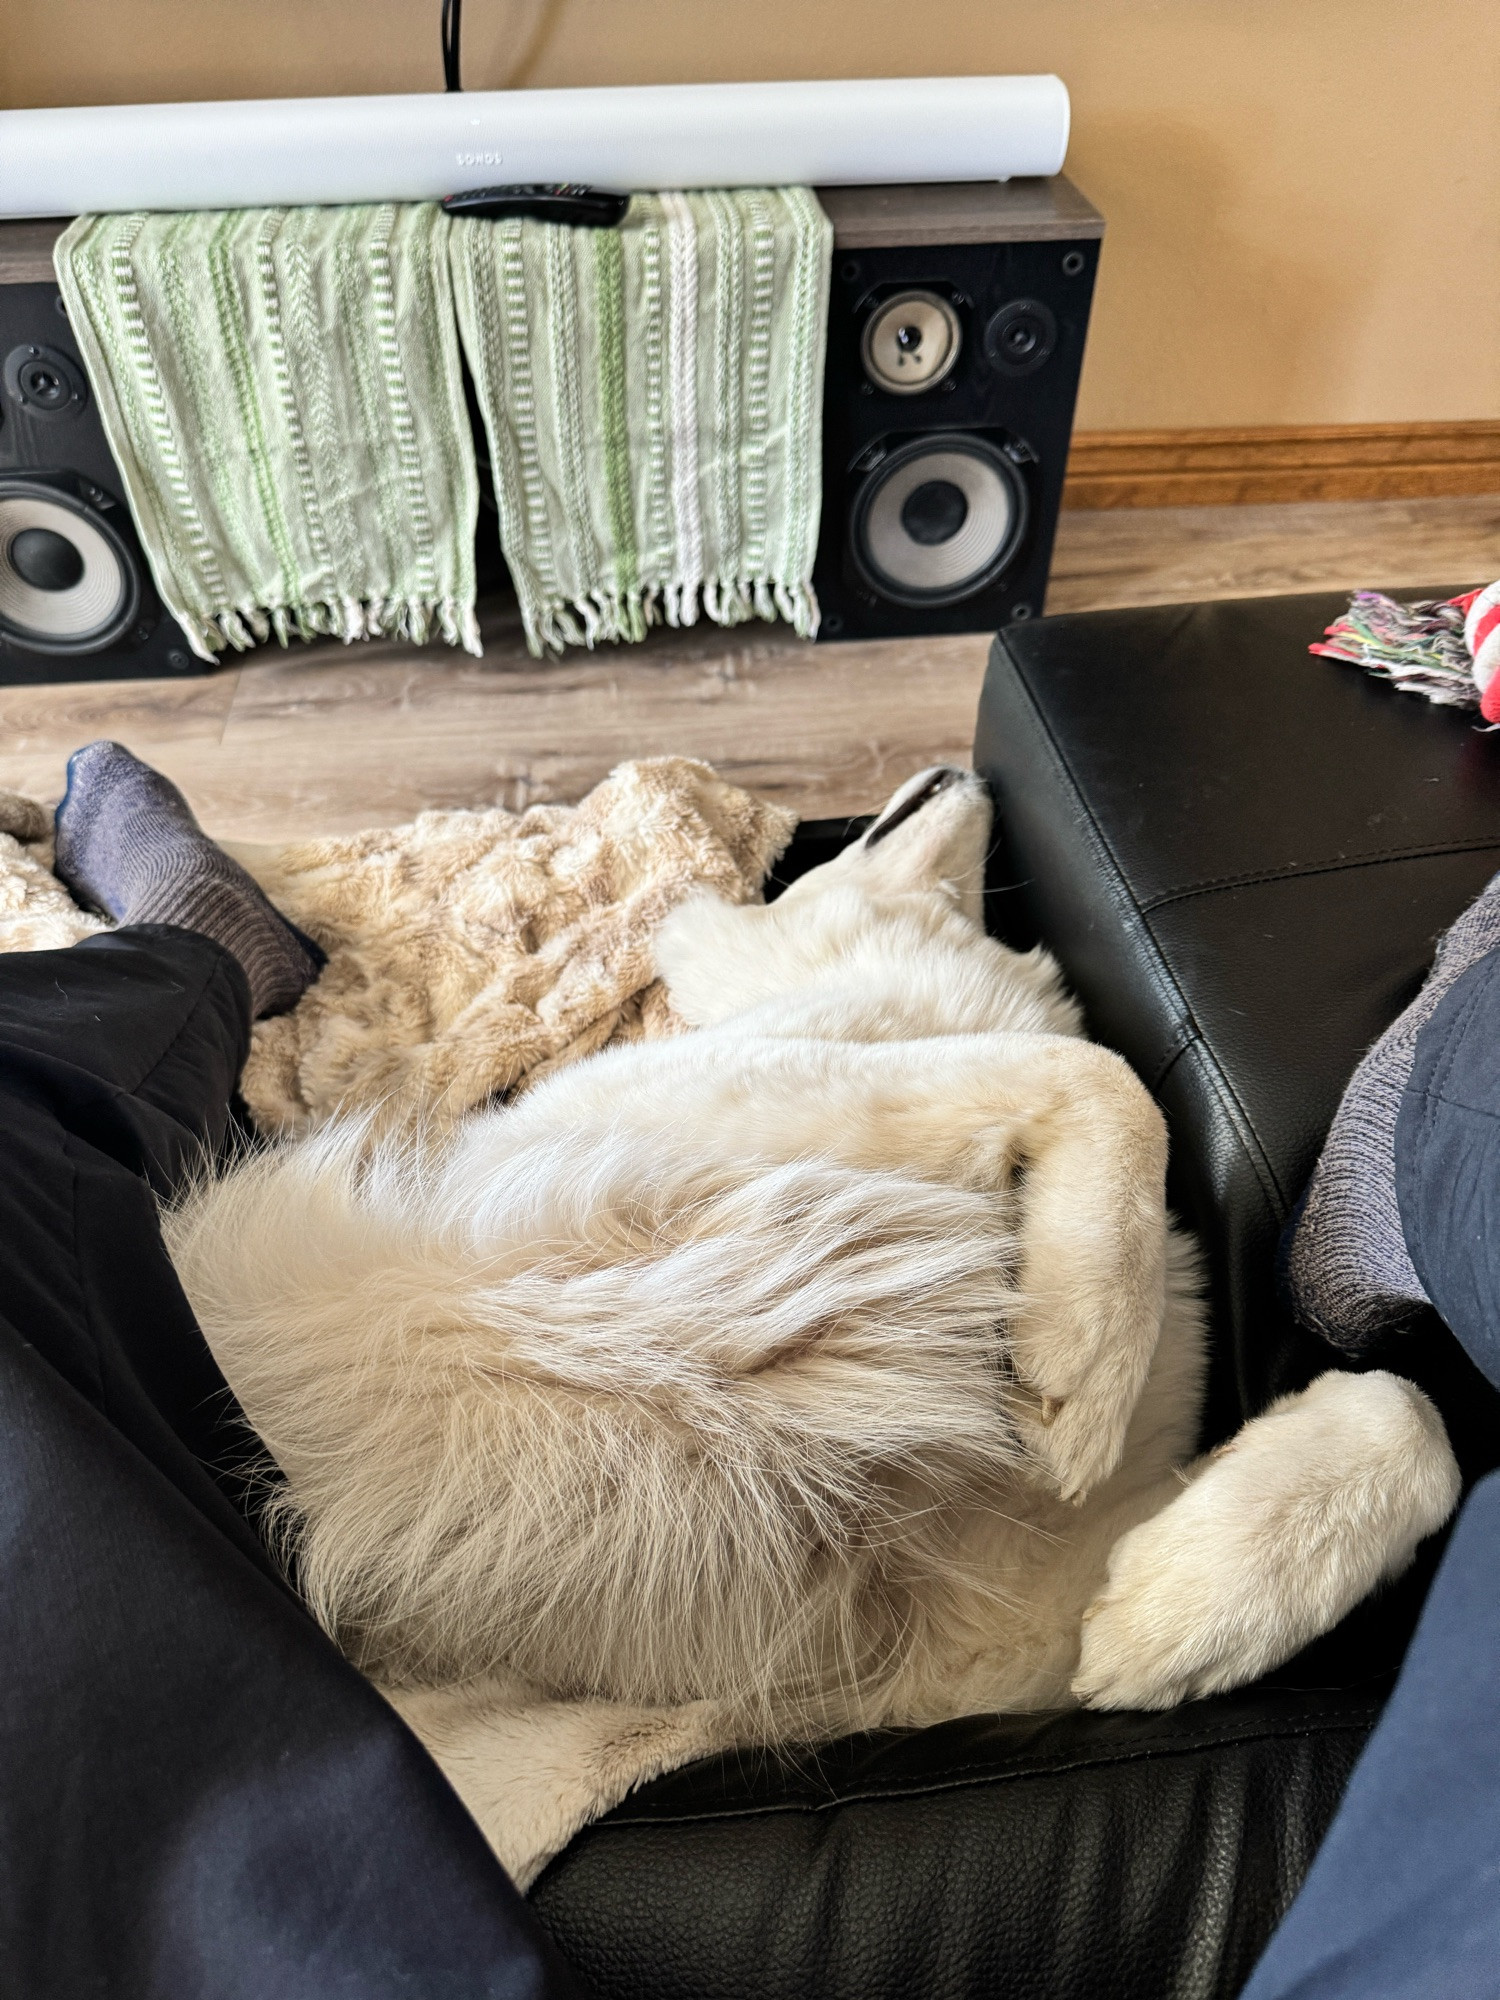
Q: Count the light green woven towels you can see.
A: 2